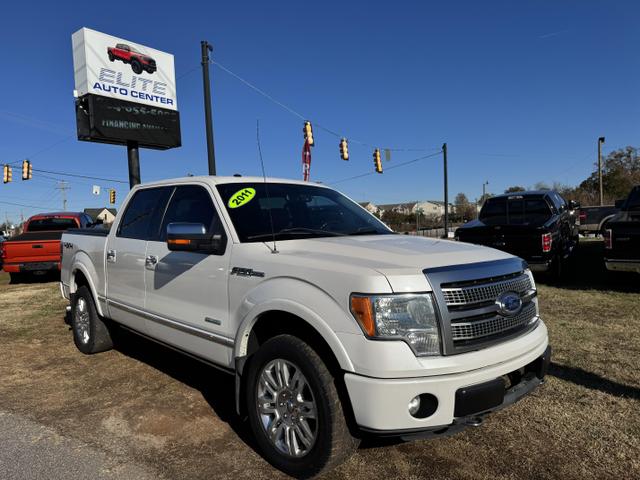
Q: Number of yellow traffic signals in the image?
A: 6